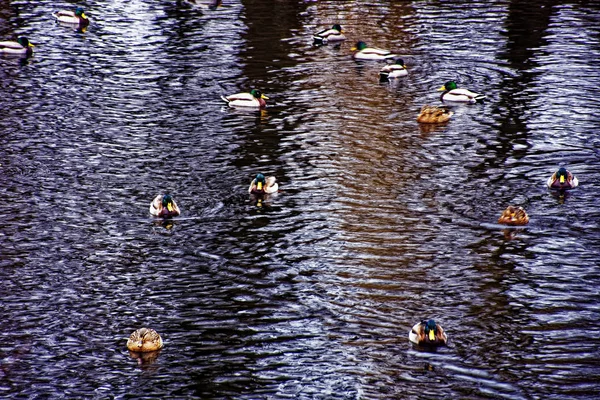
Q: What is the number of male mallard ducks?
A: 11